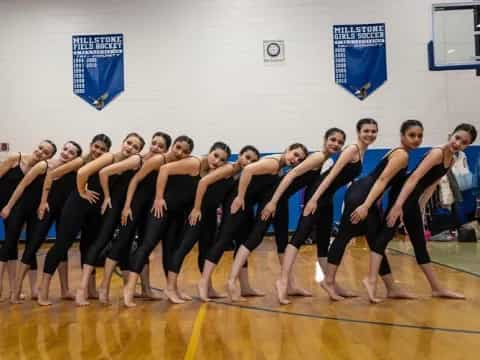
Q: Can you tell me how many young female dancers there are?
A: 13